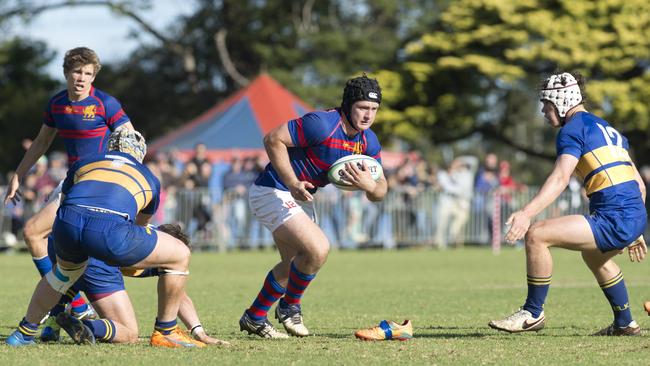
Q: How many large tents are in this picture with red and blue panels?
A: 1